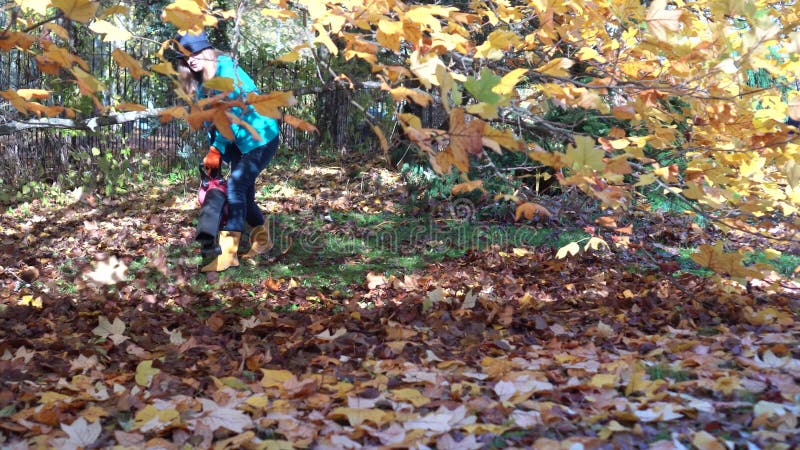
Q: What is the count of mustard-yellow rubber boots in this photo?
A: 2